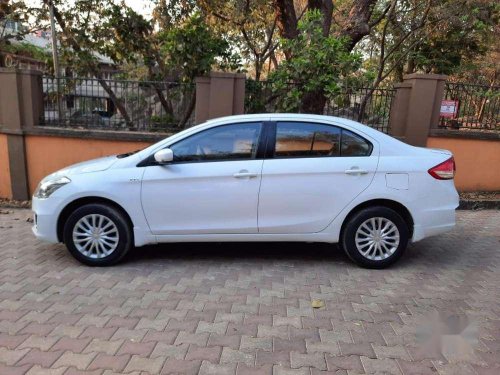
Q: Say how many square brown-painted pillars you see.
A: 3